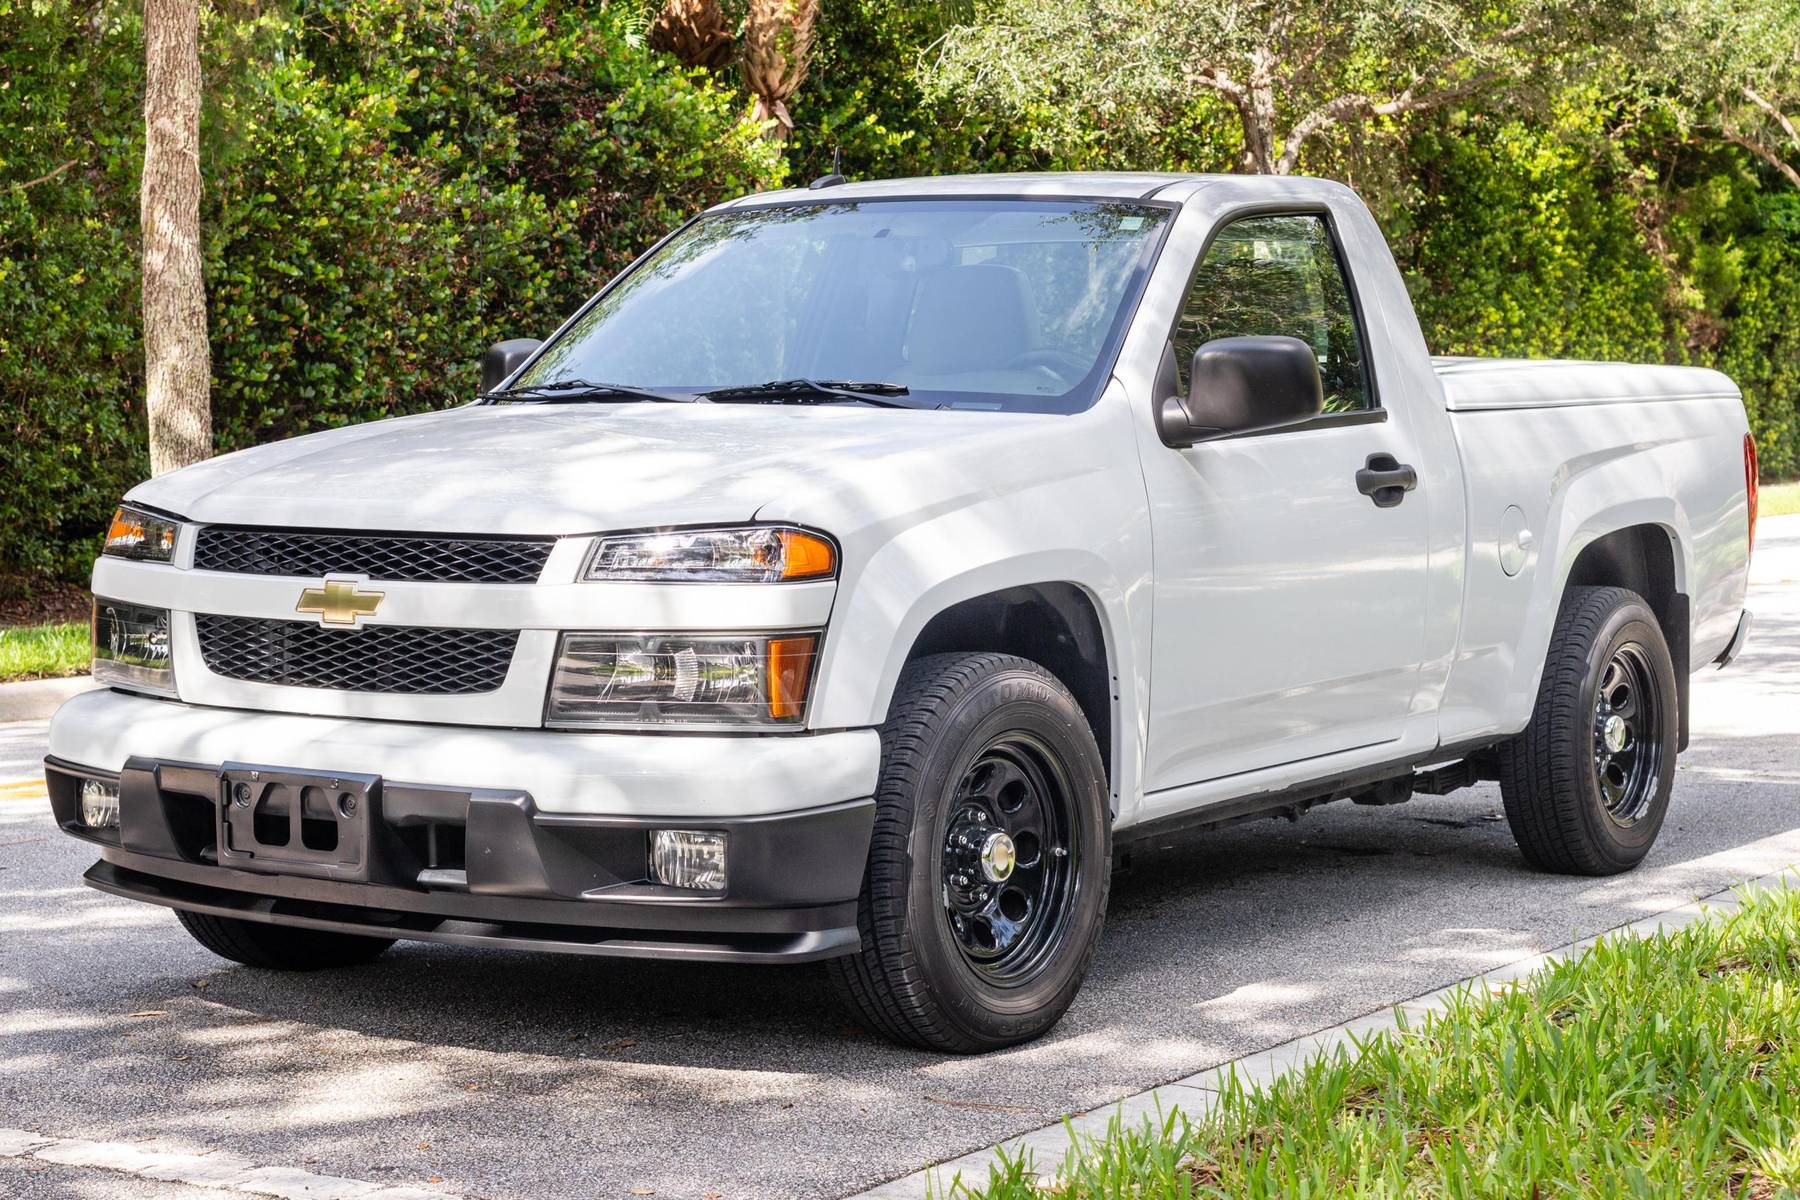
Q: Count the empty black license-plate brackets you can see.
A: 1